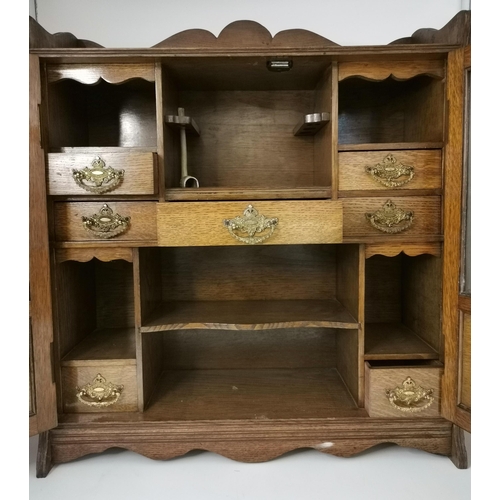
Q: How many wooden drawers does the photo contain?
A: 7